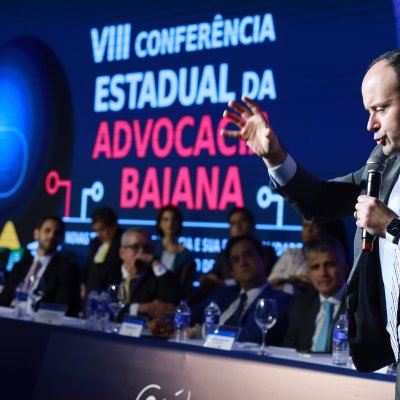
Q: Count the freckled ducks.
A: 0